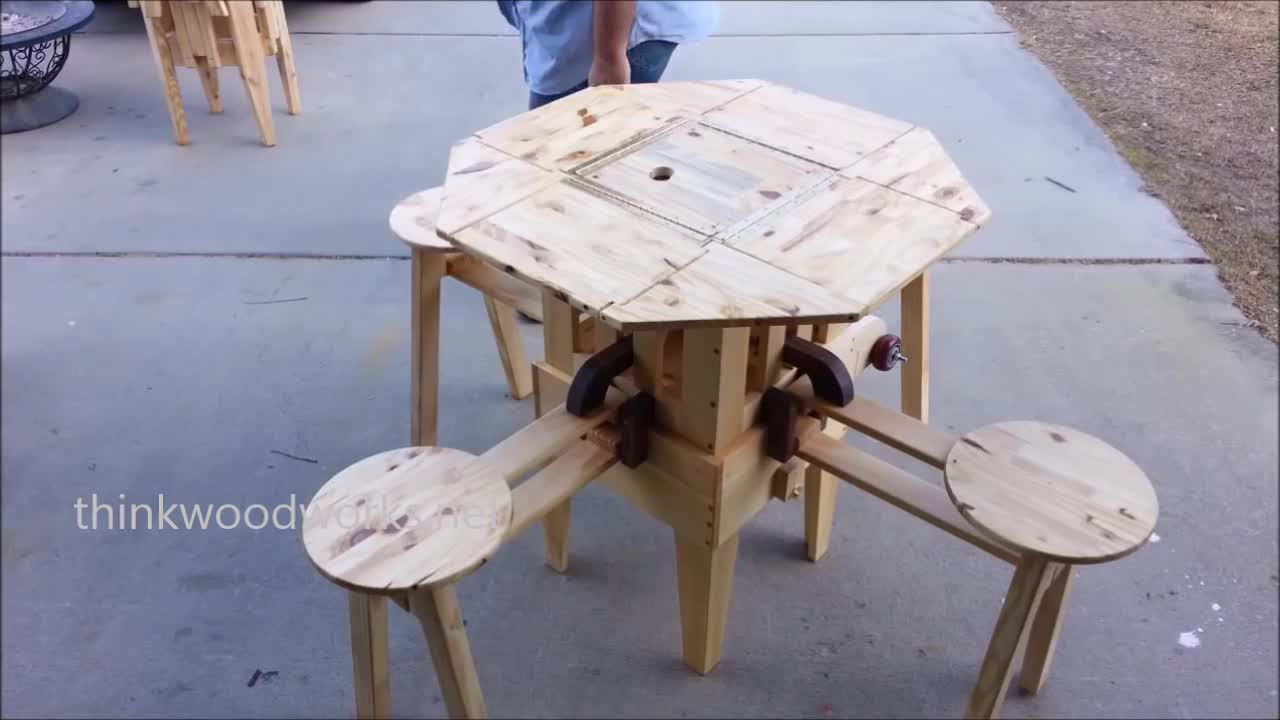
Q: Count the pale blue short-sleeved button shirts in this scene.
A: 1